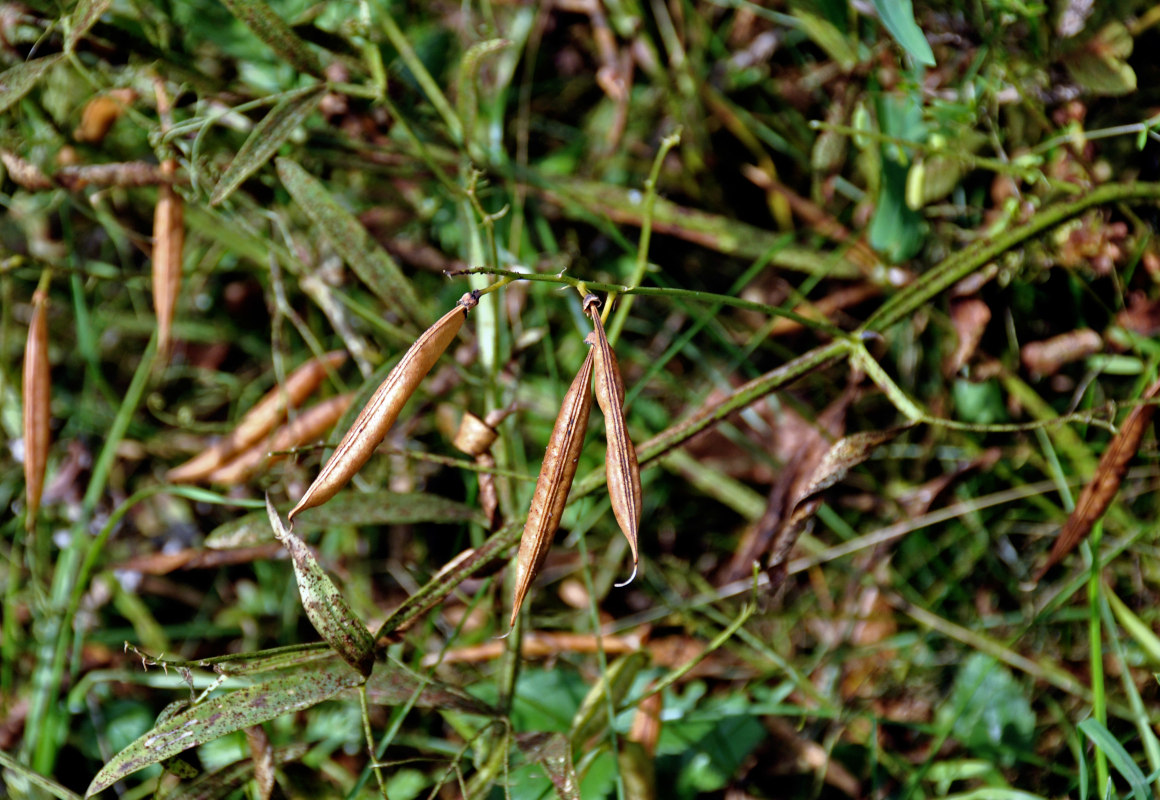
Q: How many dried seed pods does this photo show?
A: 8